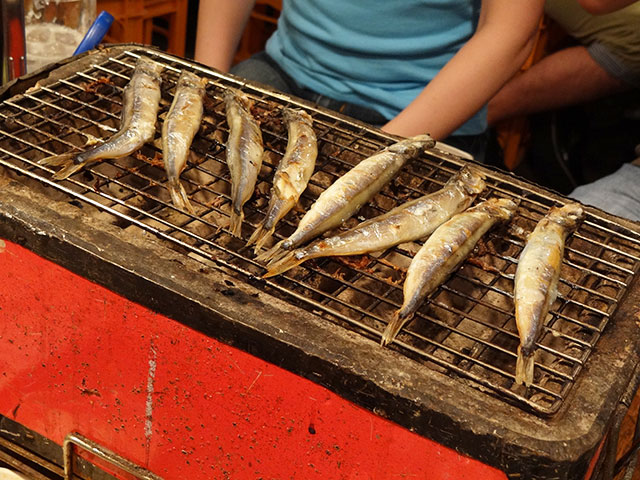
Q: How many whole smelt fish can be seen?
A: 8